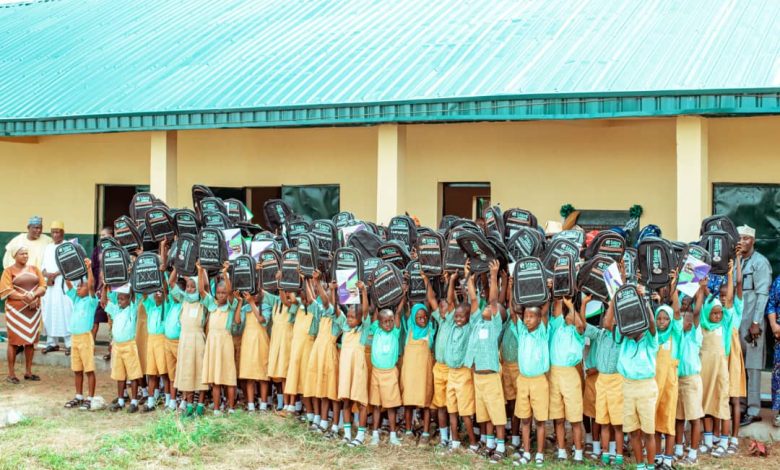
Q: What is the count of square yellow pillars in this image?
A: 3